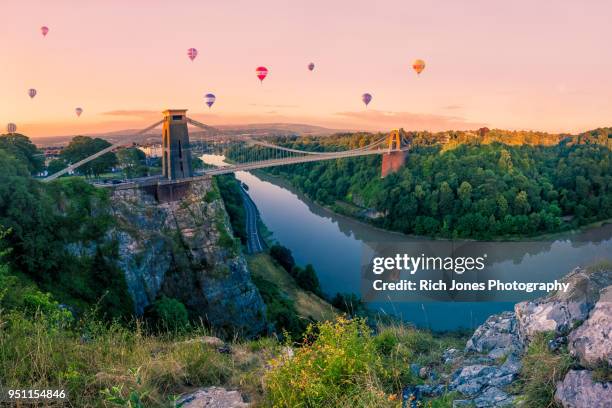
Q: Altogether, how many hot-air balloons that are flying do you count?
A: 10